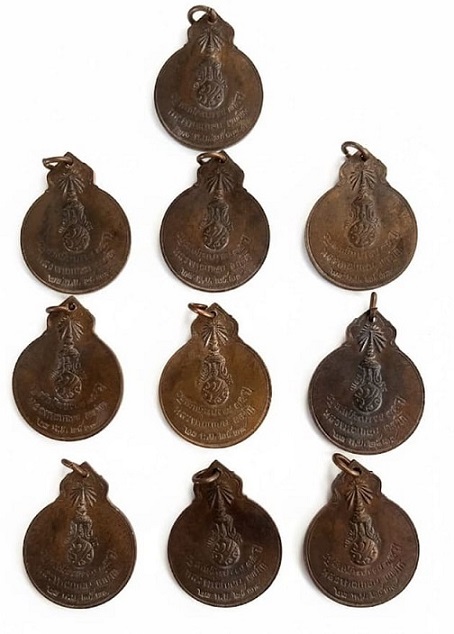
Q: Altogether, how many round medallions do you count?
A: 10